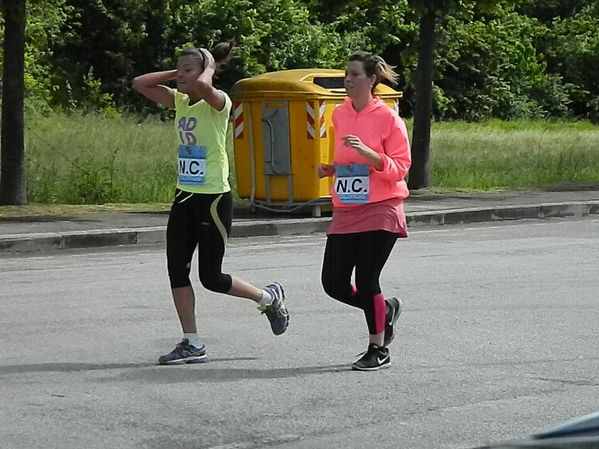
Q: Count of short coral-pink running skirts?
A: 1